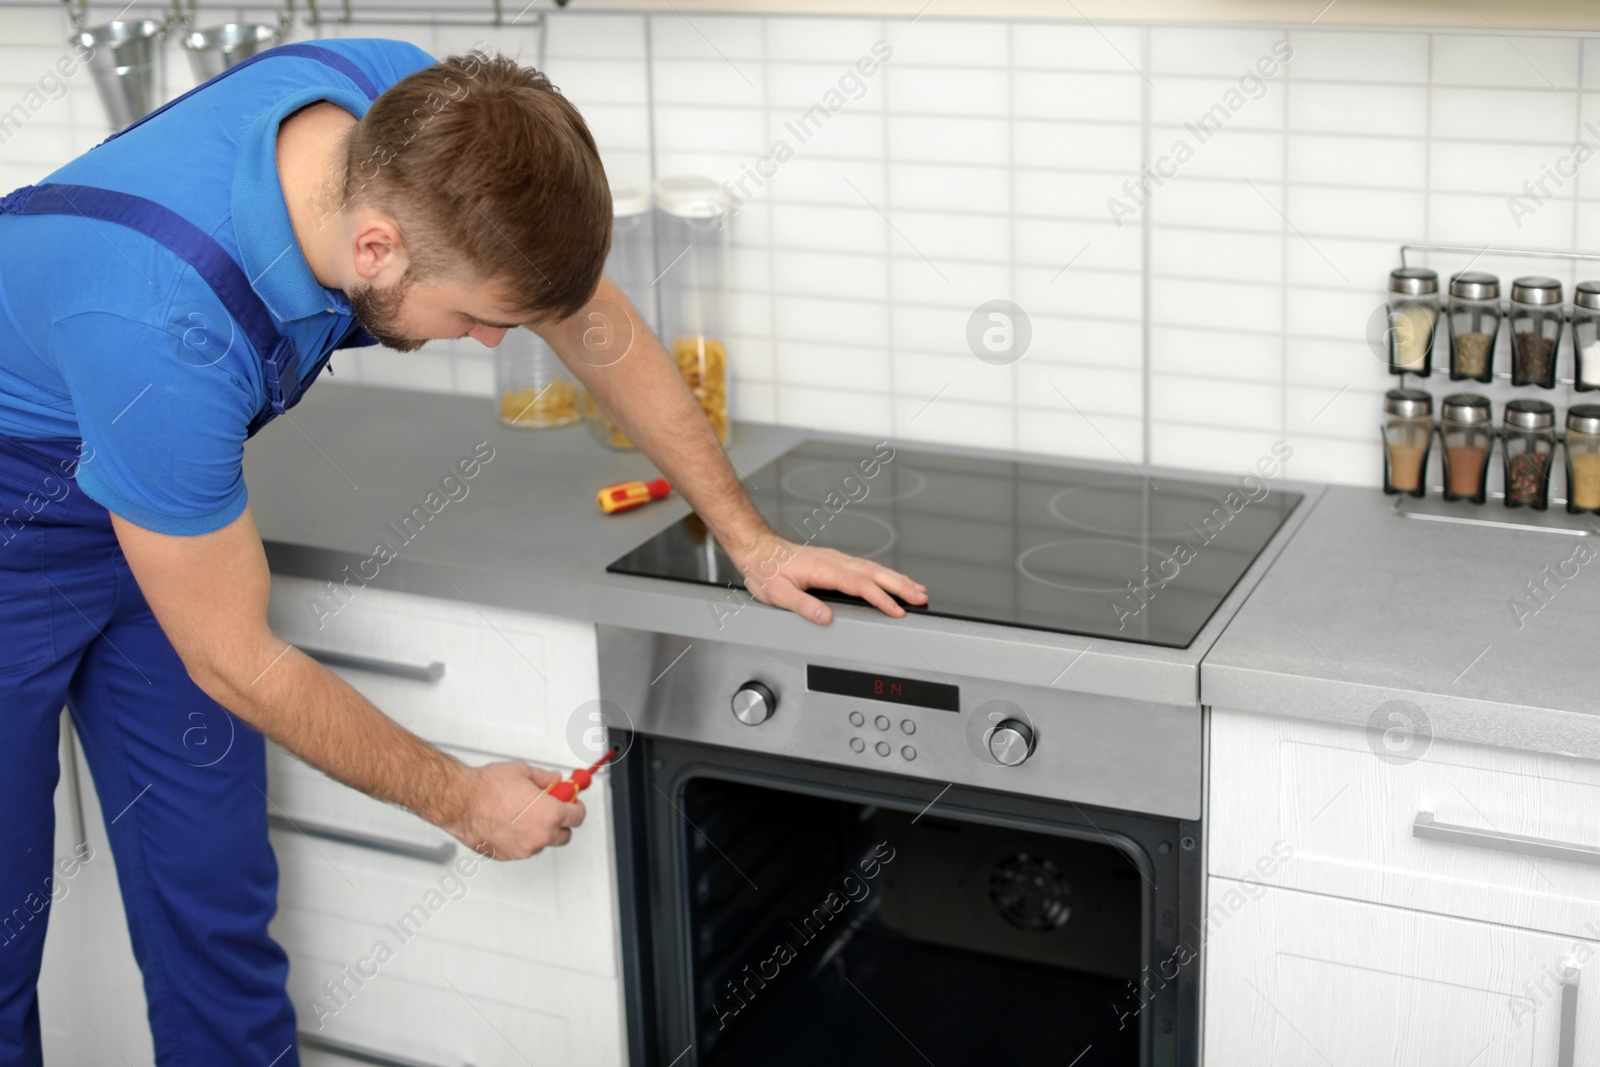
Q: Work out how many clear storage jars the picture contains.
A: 3